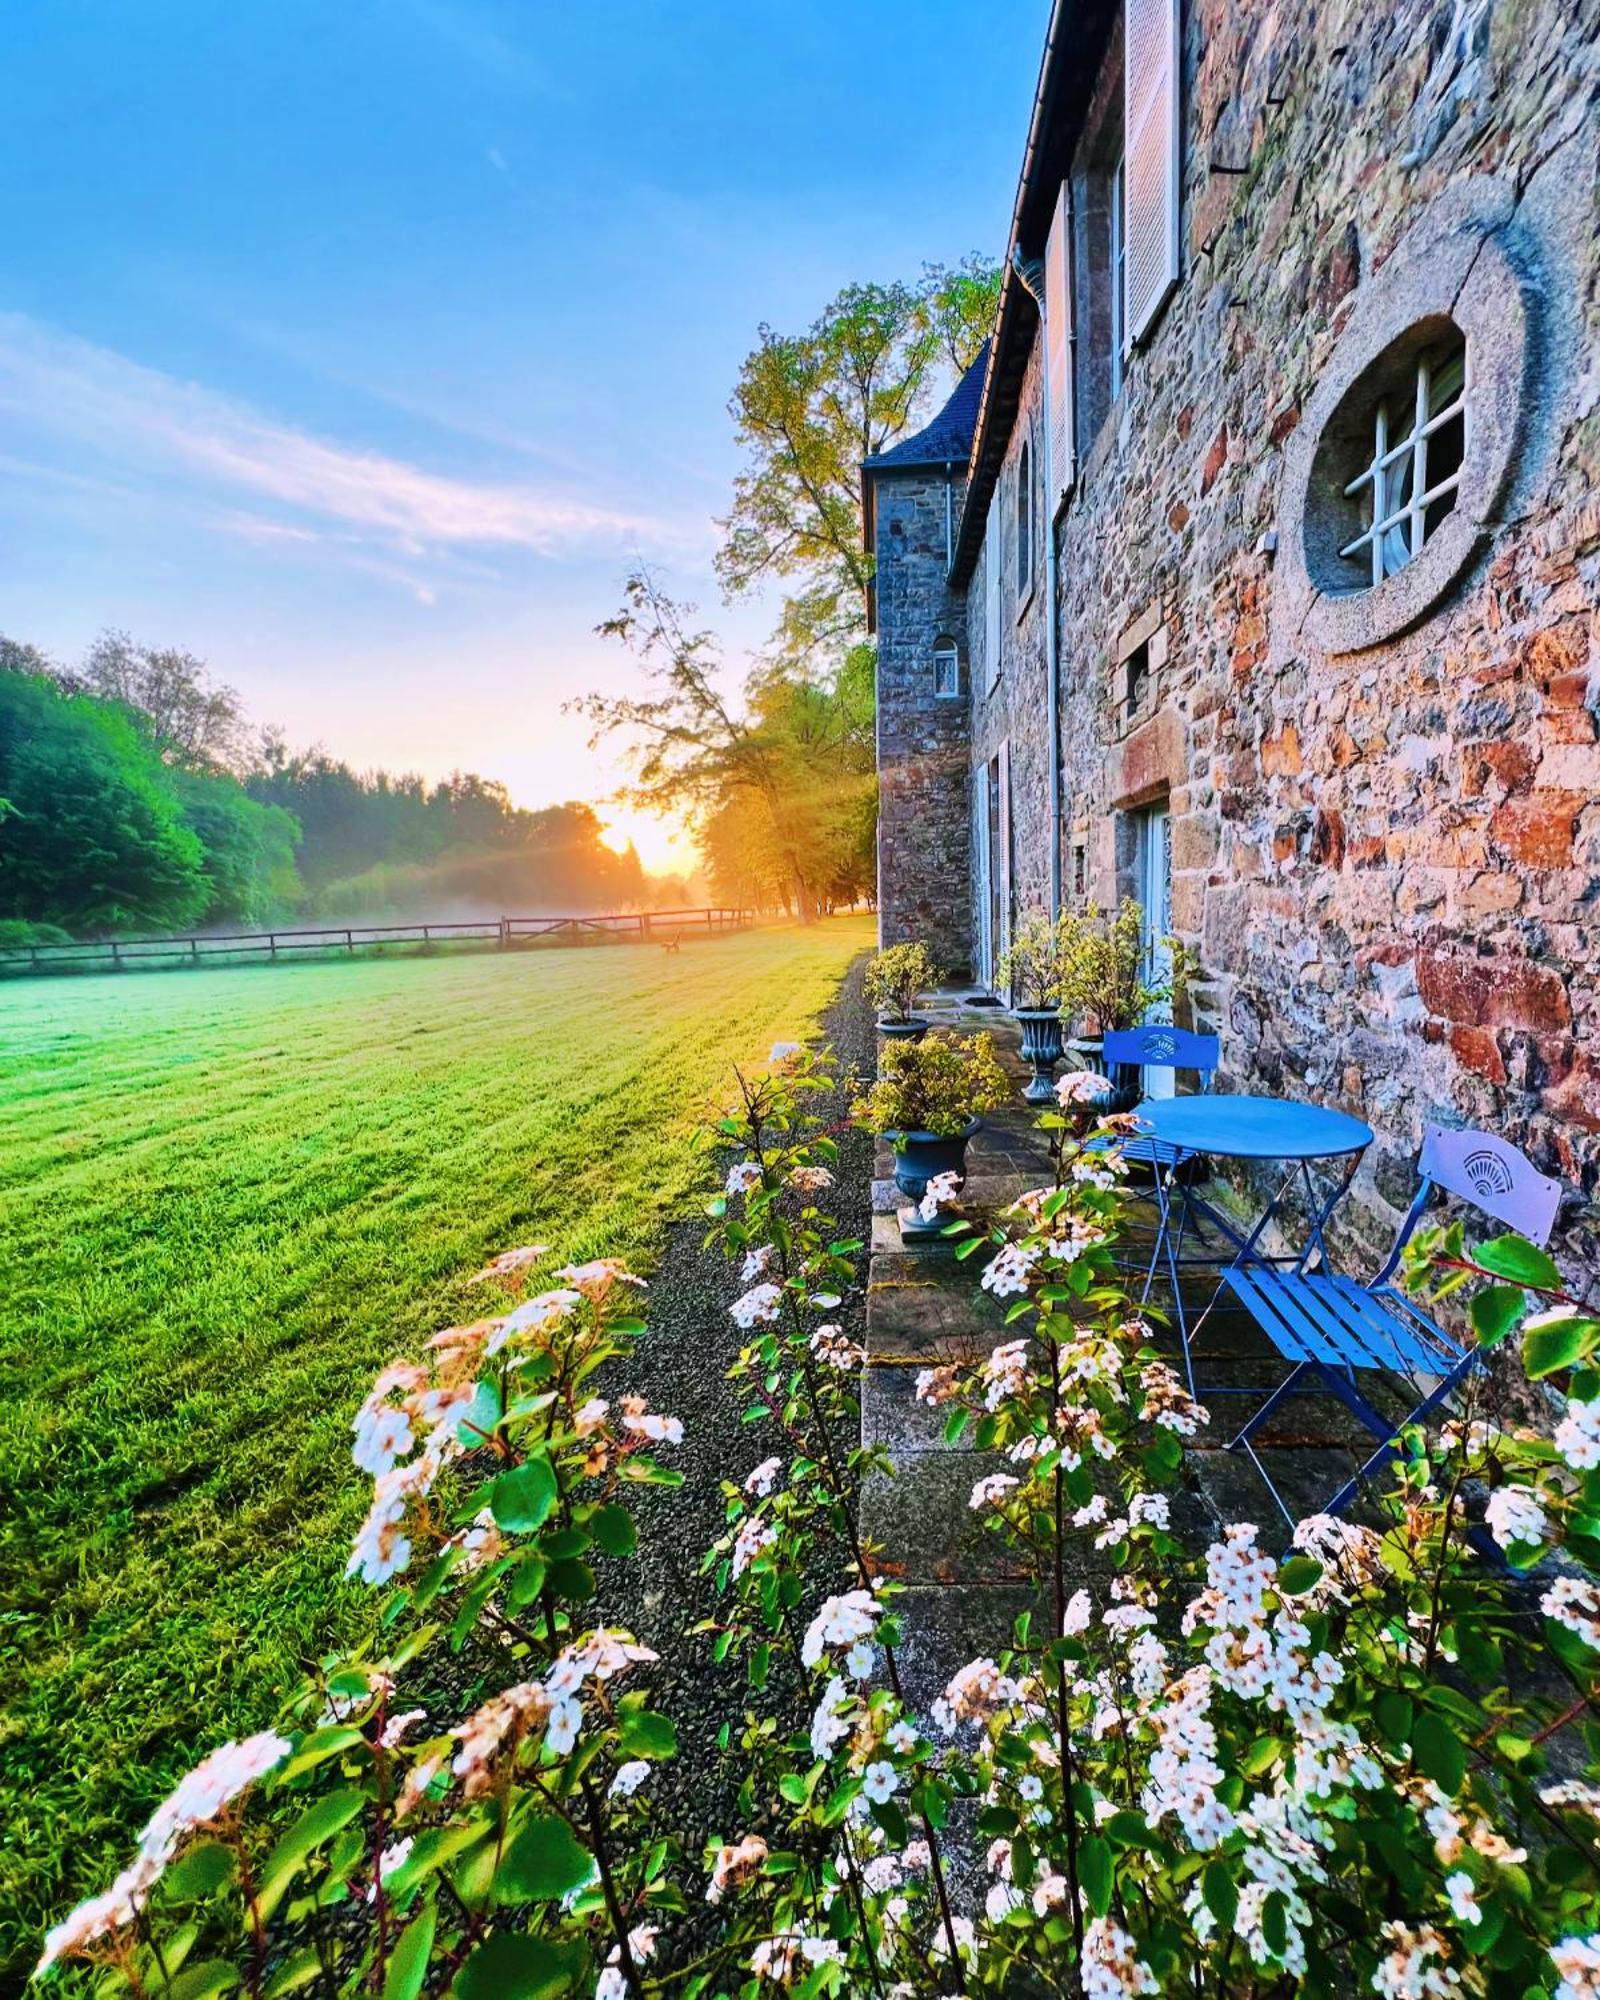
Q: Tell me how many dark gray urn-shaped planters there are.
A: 4